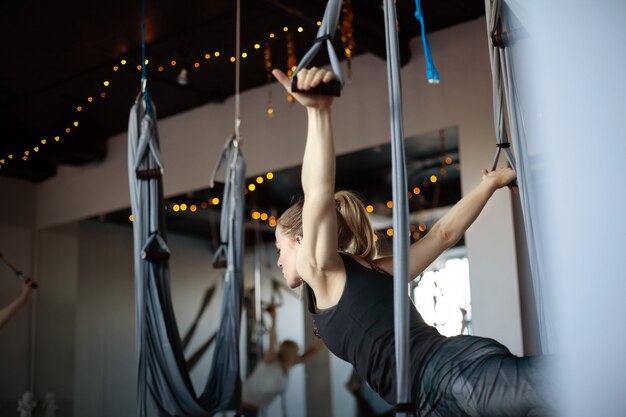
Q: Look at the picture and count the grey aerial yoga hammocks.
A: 2